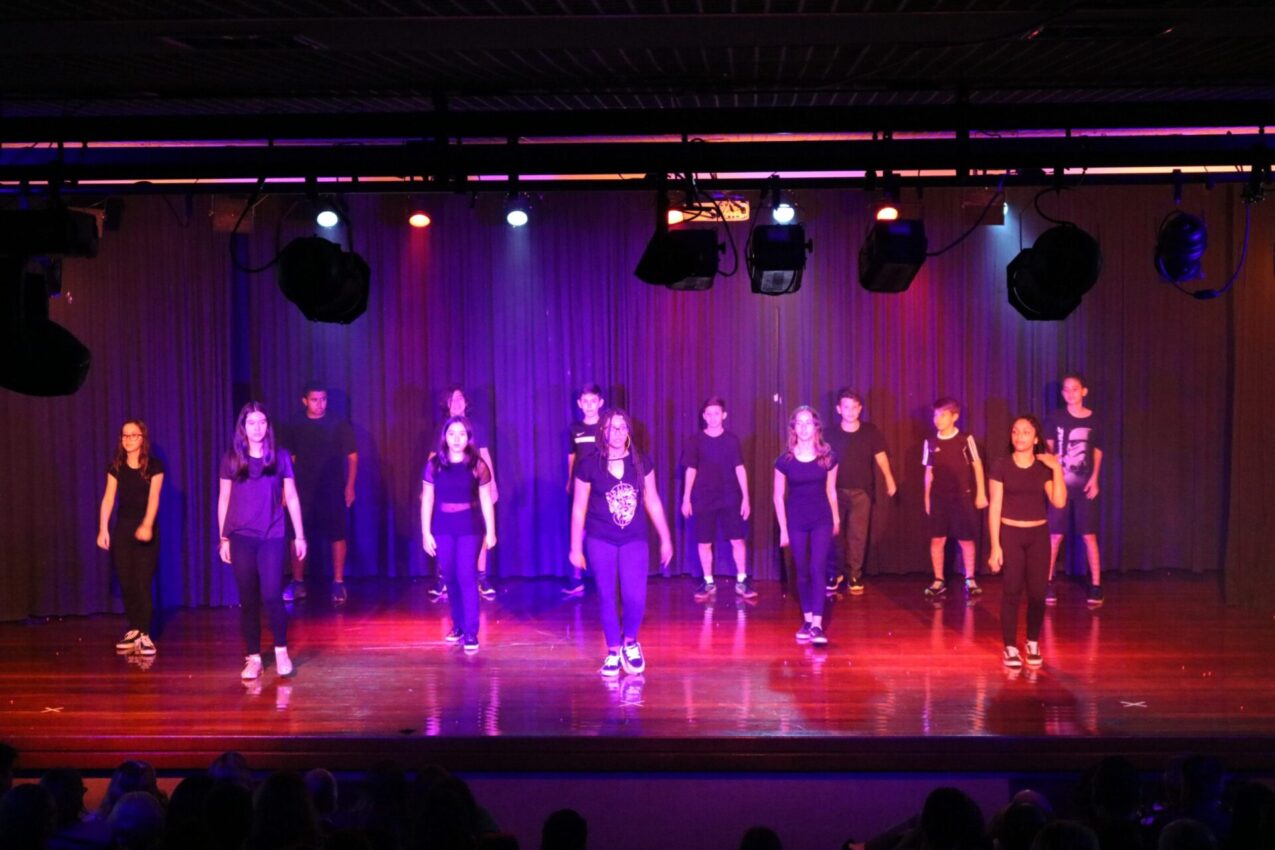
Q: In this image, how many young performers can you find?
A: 13